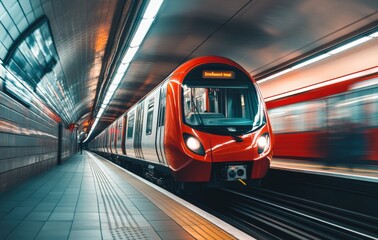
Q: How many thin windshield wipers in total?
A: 1